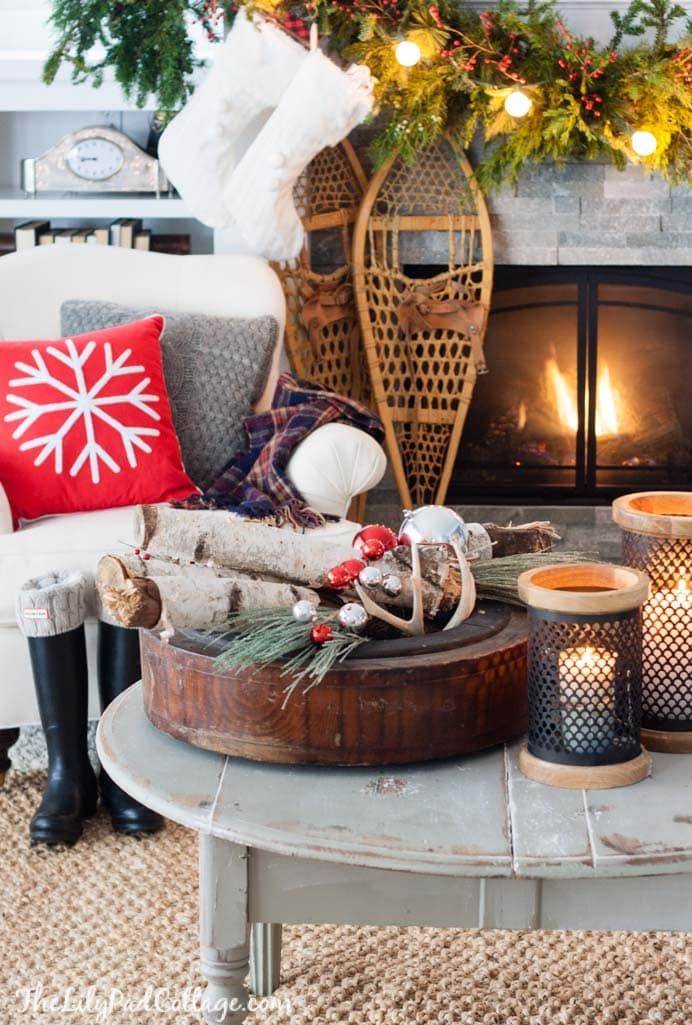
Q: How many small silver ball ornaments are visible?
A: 4